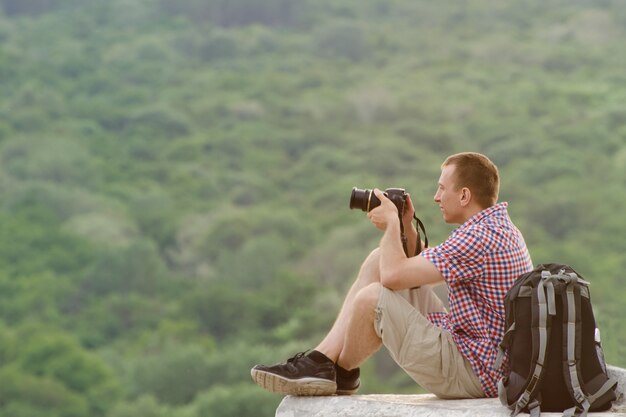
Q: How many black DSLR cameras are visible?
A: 1